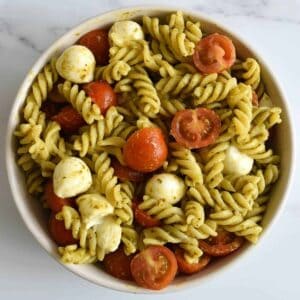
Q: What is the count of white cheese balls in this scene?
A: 7